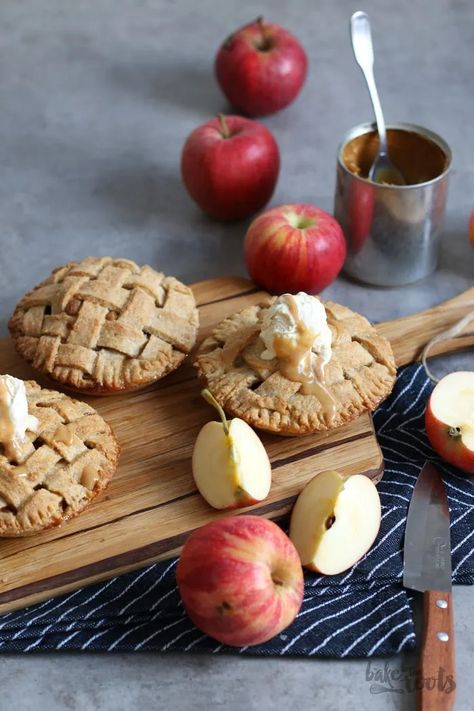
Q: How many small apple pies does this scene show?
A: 3